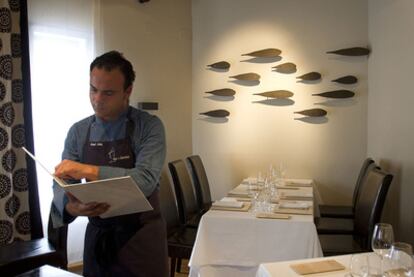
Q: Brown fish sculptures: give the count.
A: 12